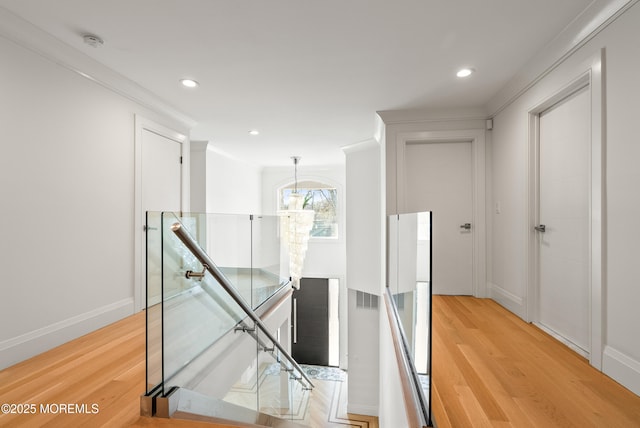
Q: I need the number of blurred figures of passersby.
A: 0